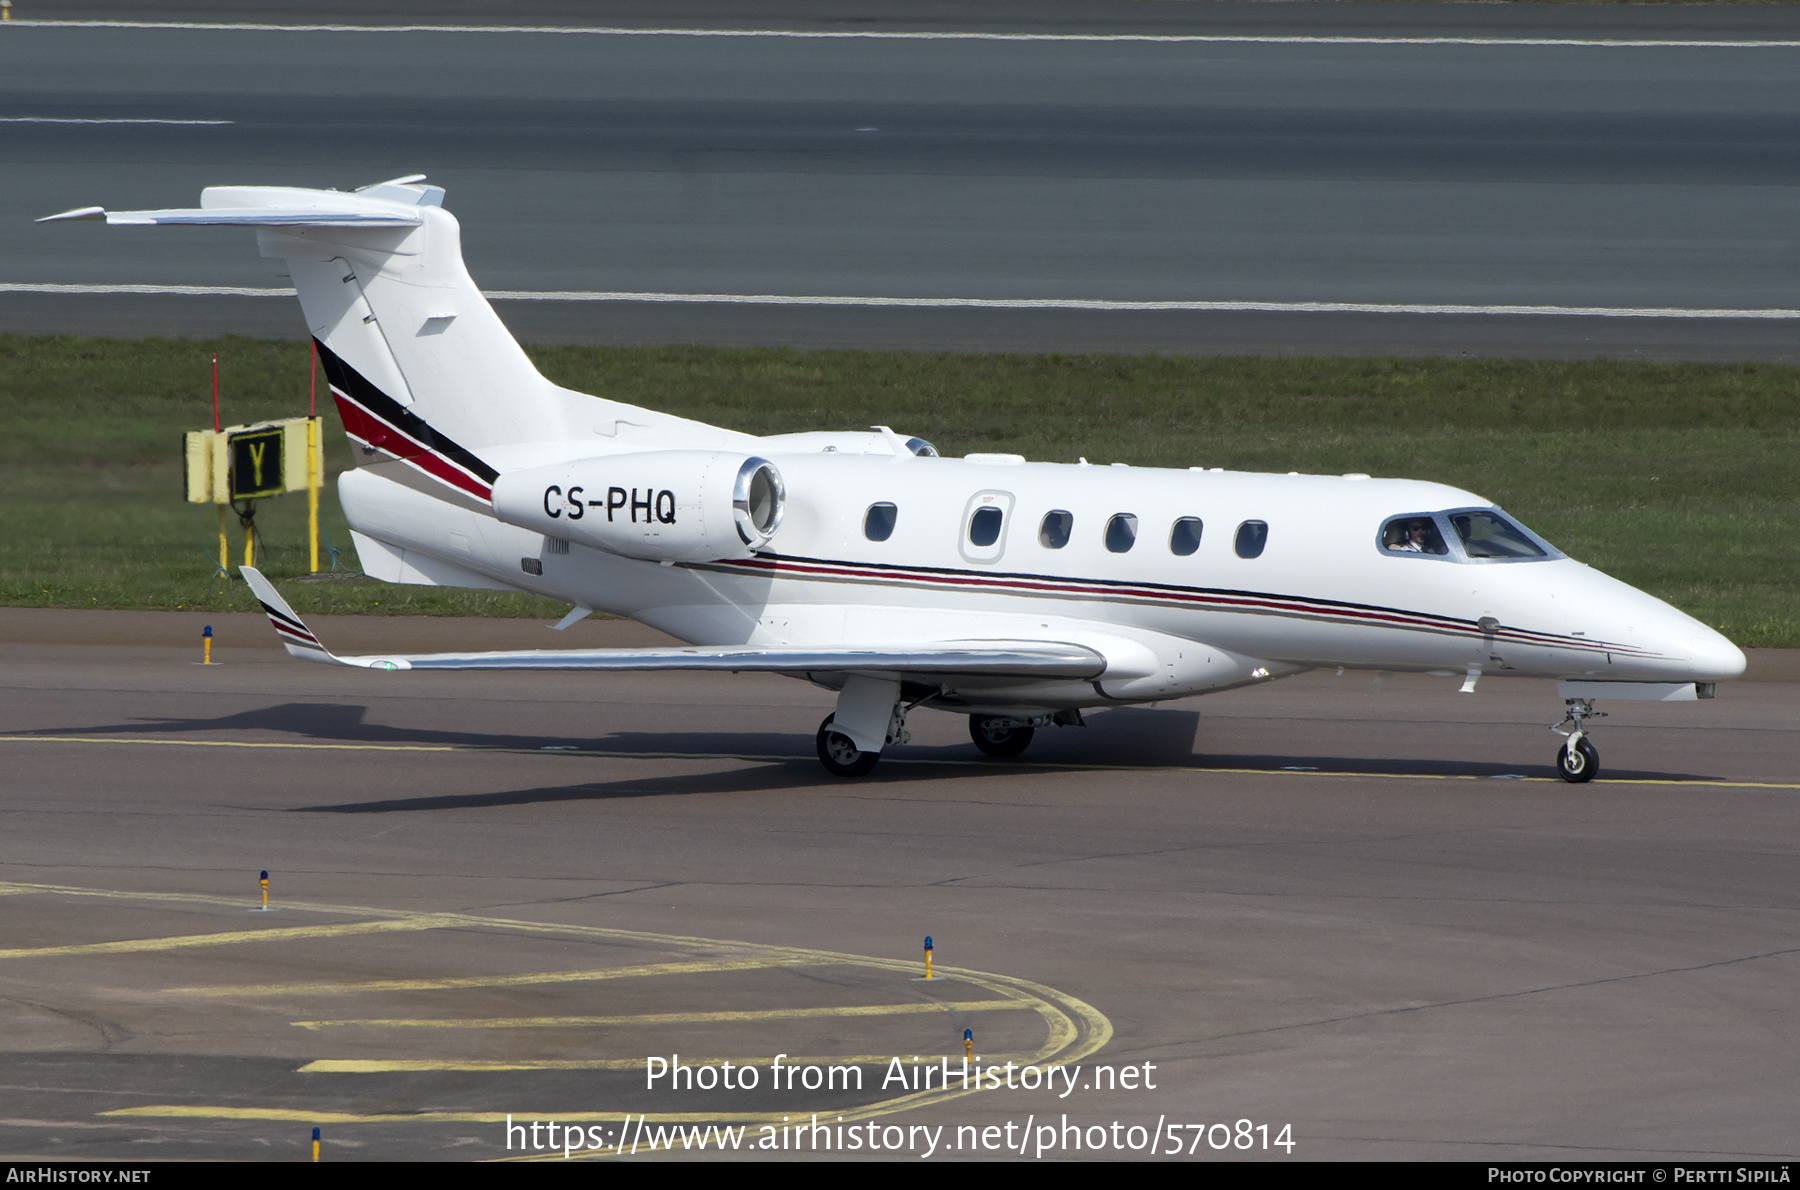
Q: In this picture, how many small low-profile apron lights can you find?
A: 5